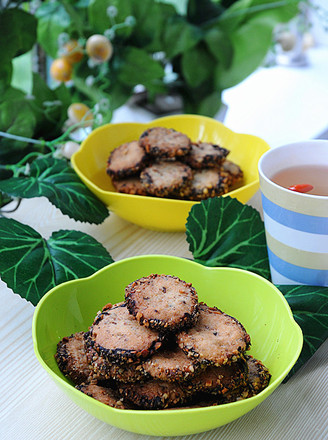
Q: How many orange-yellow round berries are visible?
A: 4